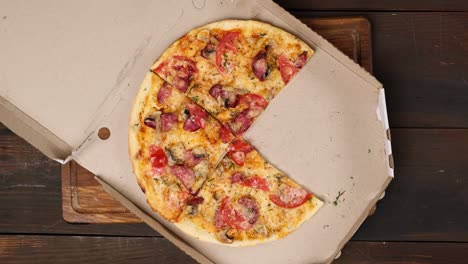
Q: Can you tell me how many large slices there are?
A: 3